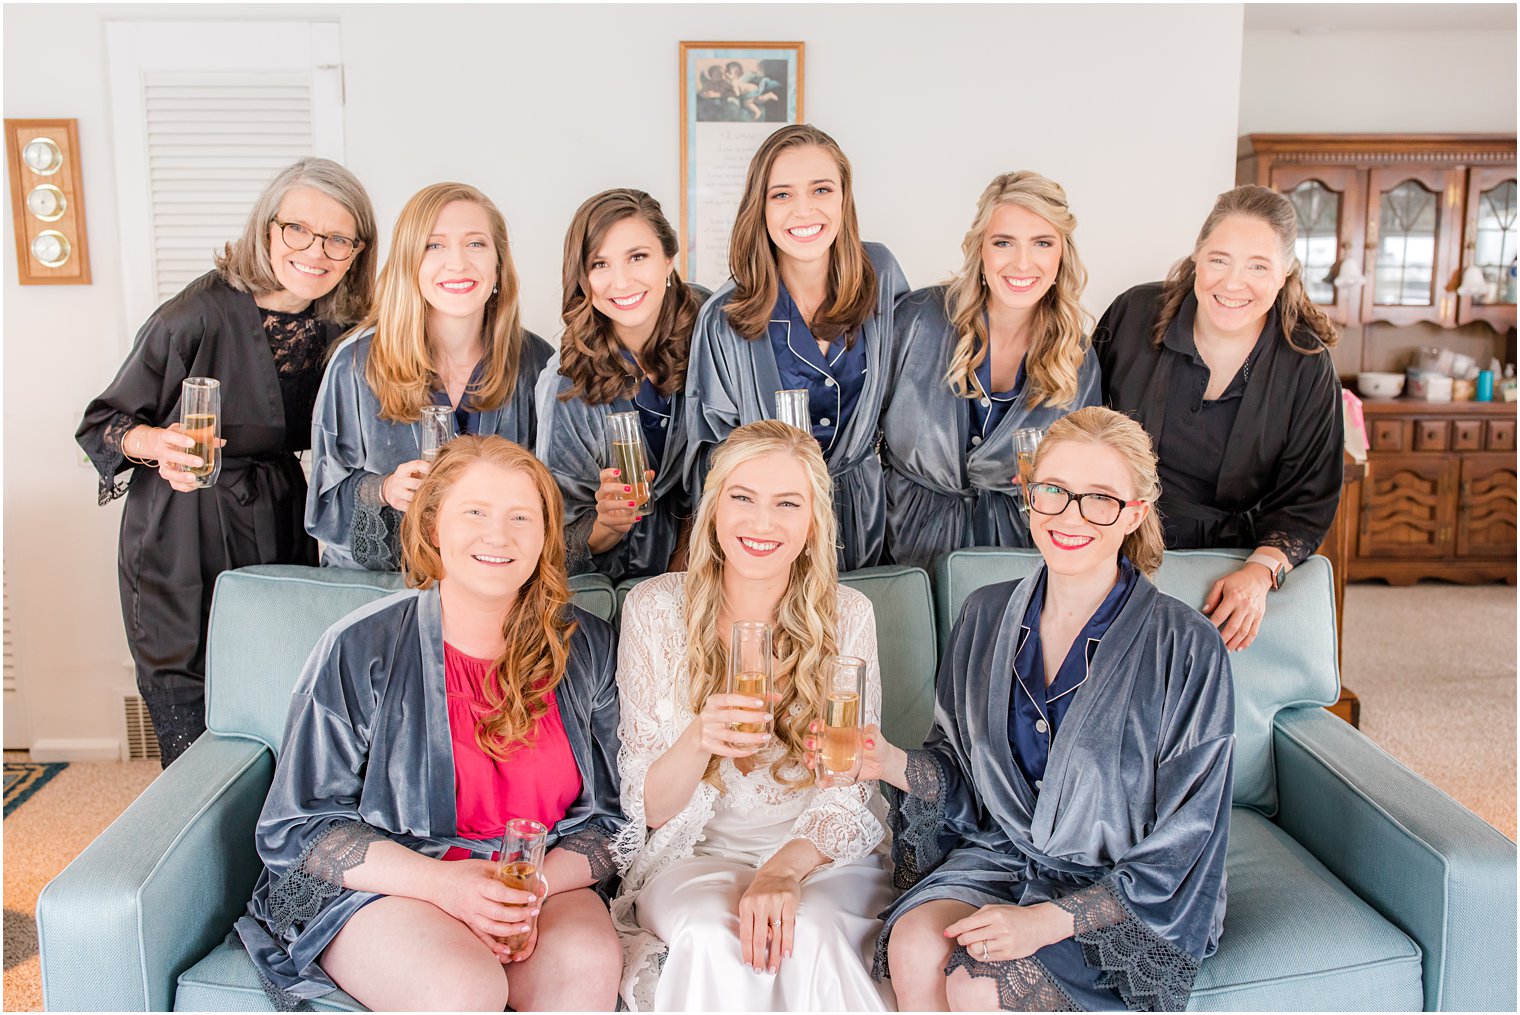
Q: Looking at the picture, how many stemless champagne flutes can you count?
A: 8